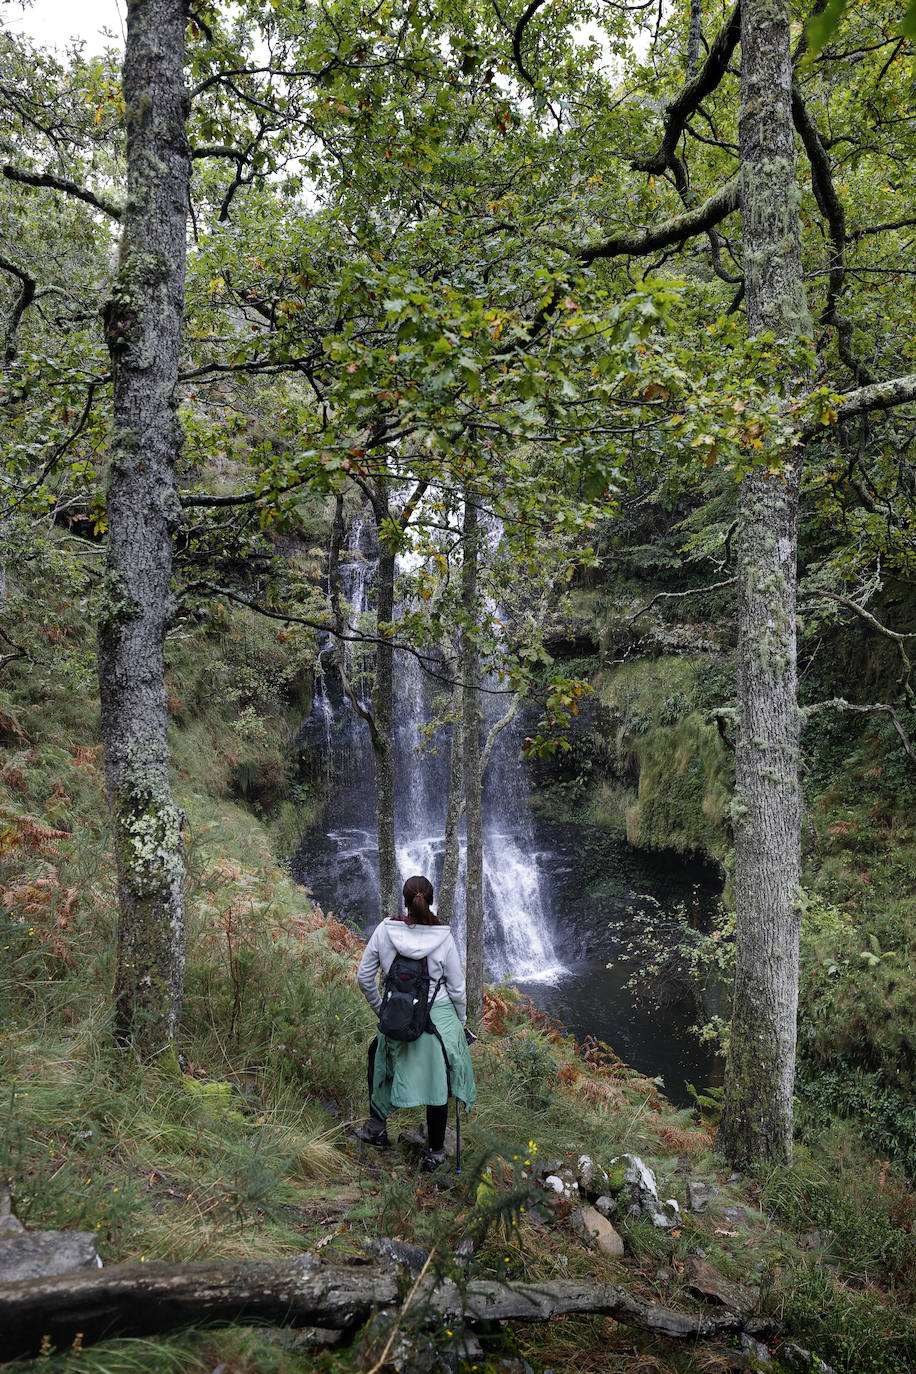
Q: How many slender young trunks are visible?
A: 3